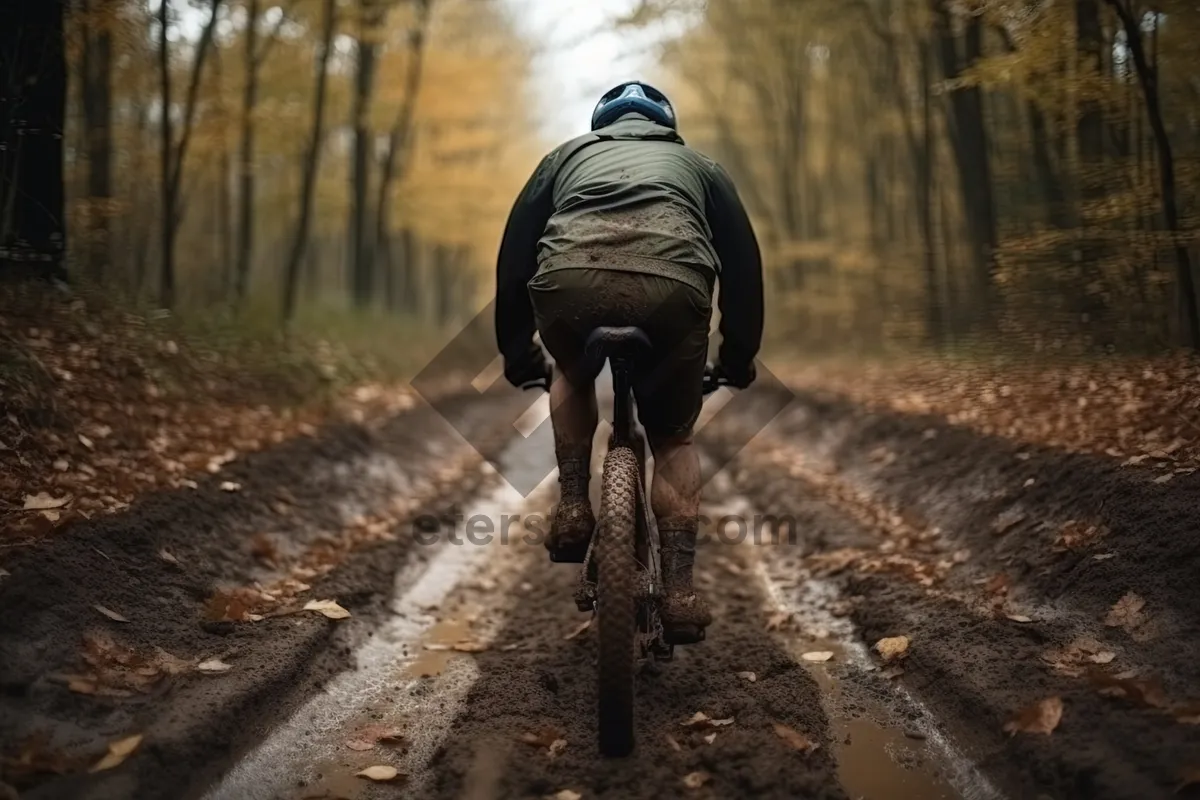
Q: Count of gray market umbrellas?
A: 0